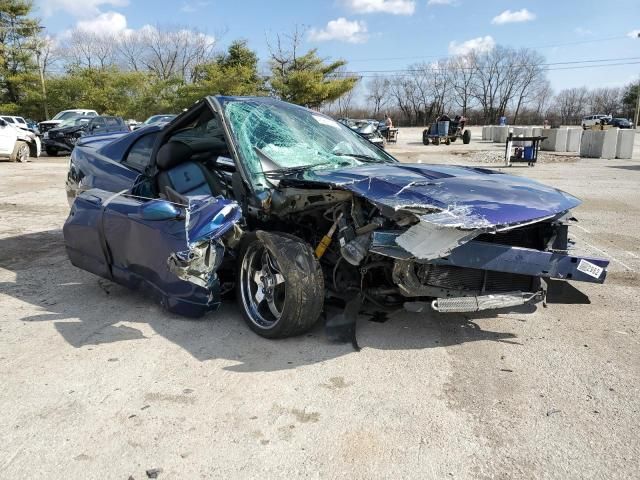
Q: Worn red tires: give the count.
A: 0